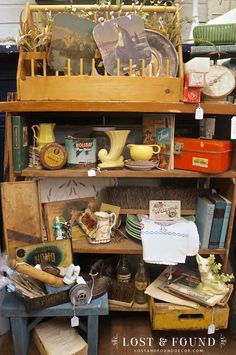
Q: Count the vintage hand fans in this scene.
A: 2